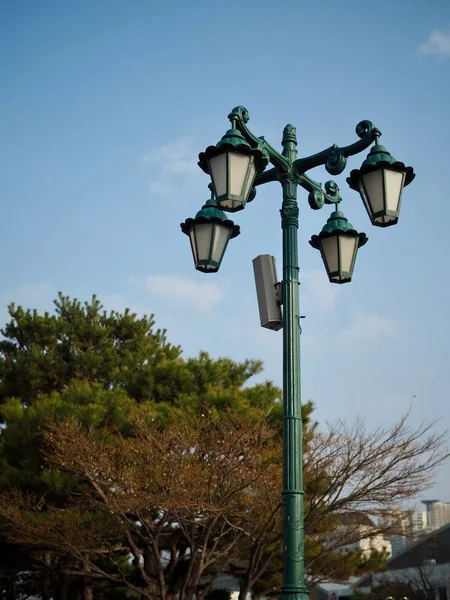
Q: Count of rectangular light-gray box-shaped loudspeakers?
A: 1